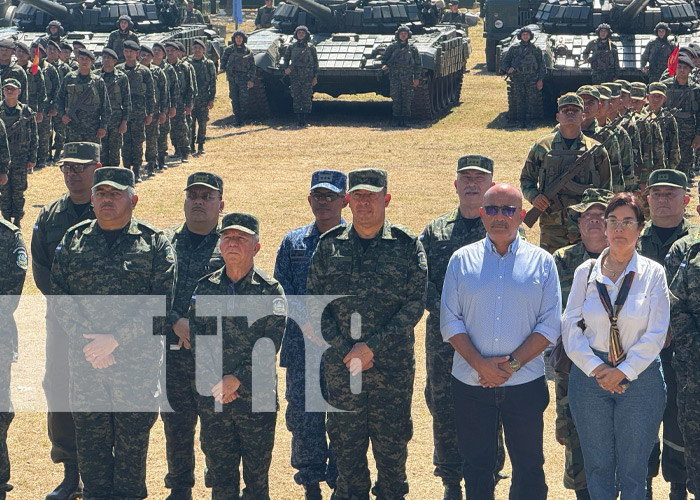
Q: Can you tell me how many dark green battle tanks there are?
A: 3